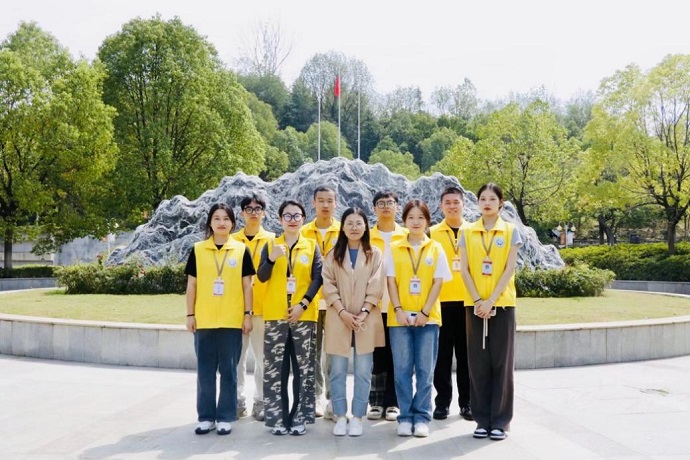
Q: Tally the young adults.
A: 9